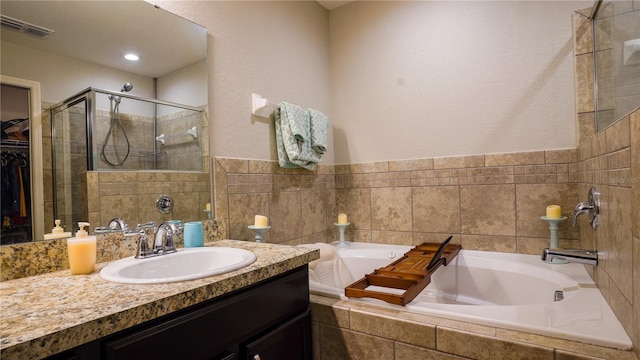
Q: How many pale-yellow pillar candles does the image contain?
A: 3